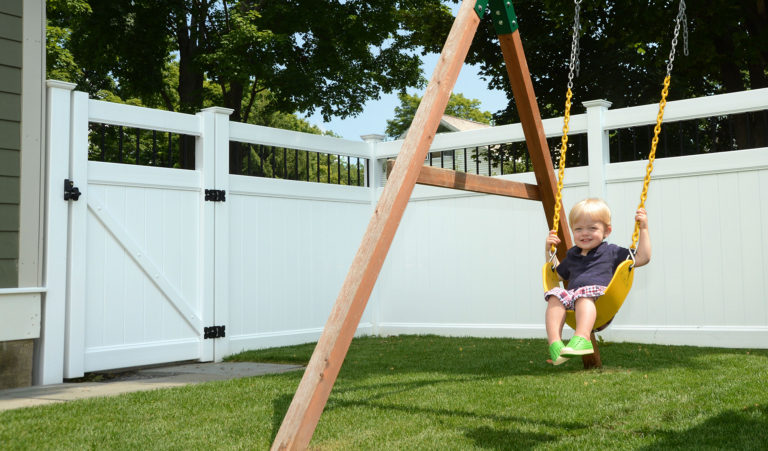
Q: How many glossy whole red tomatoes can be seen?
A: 0